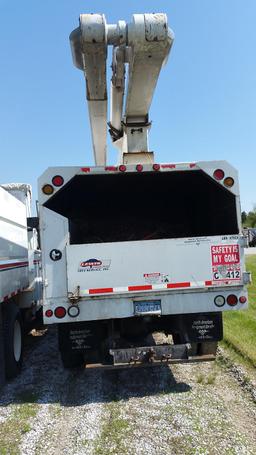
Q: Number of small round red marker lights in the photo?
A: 5